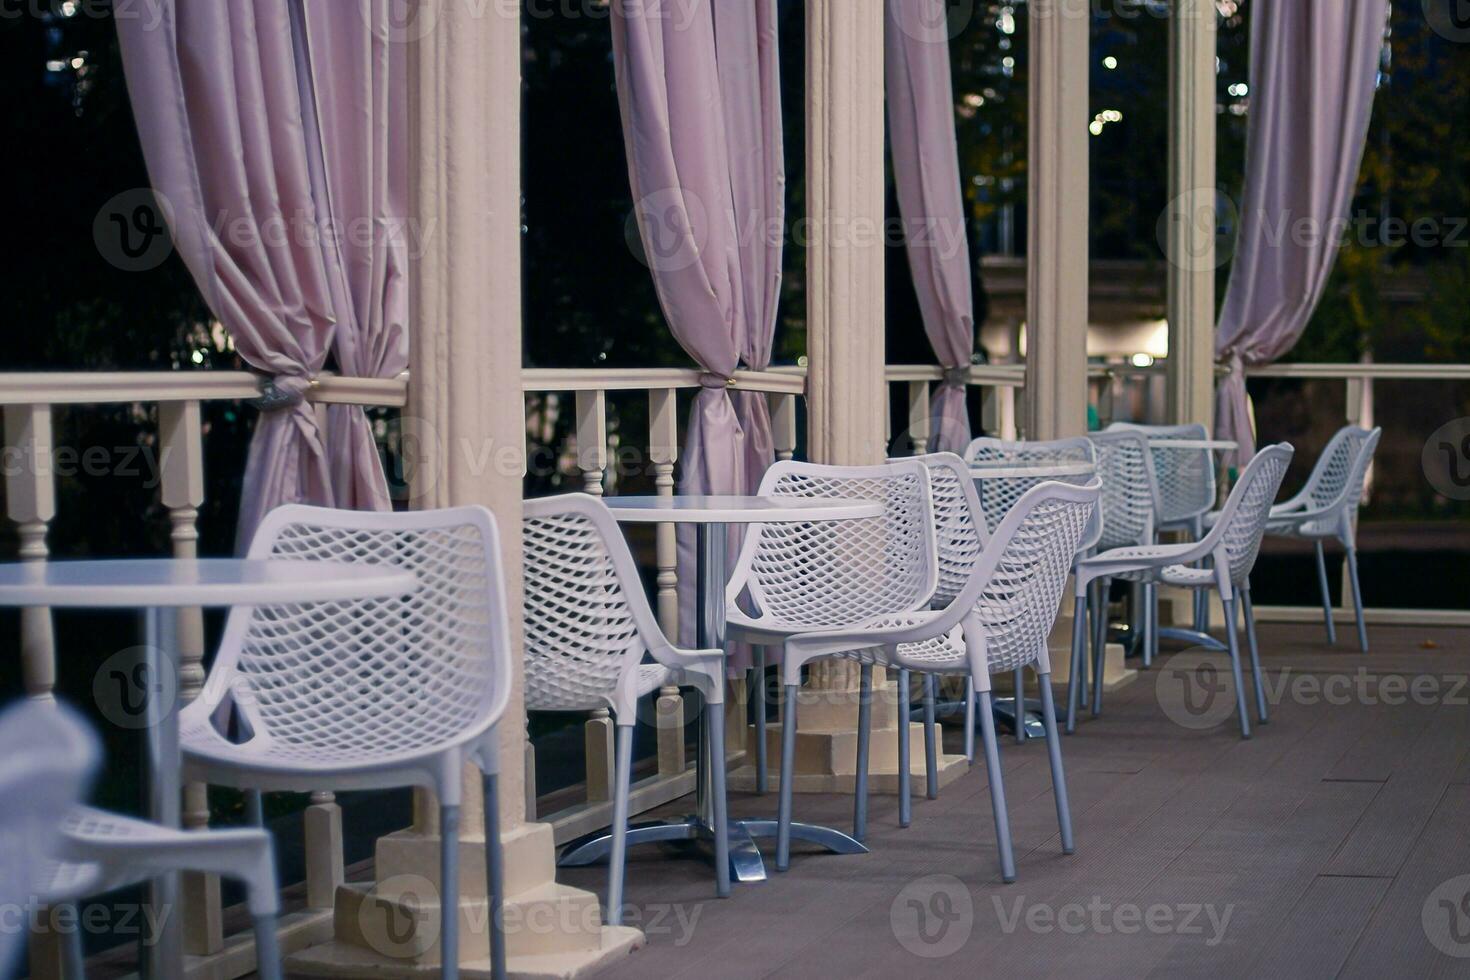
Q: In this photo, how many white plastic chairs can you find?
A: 11